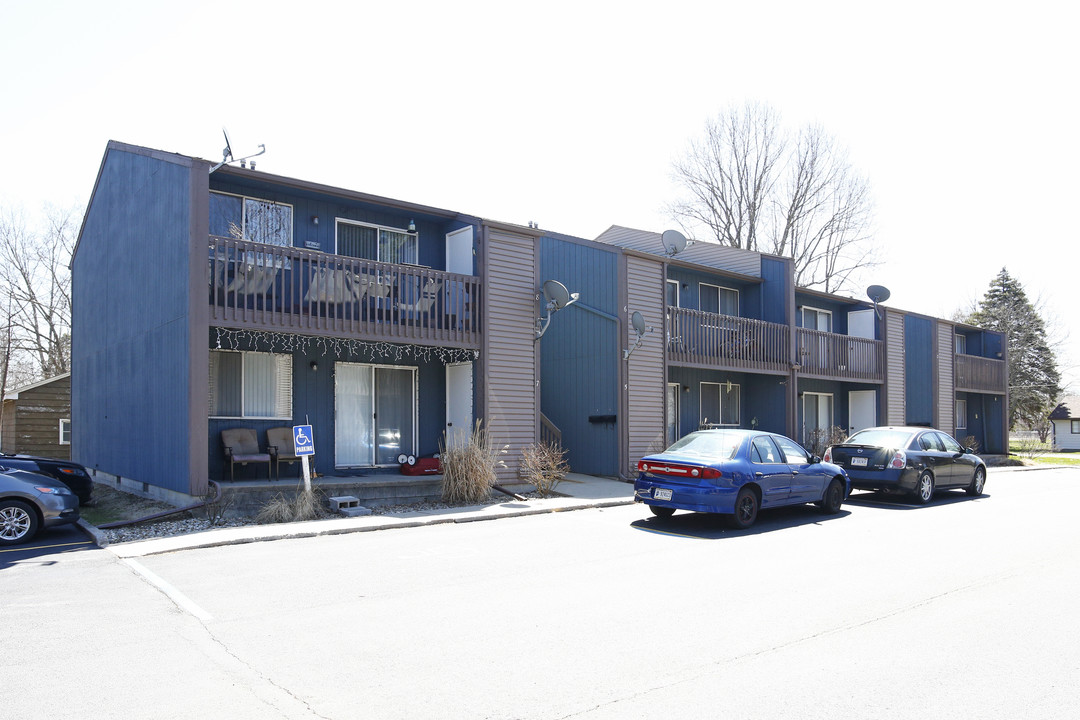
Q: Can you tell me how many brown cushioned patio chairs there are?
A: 2